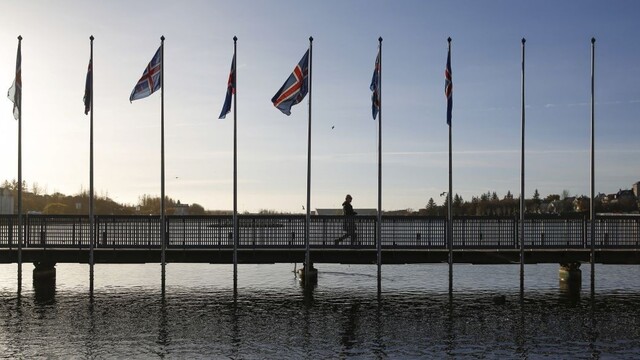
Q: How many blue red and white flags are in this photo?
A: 7